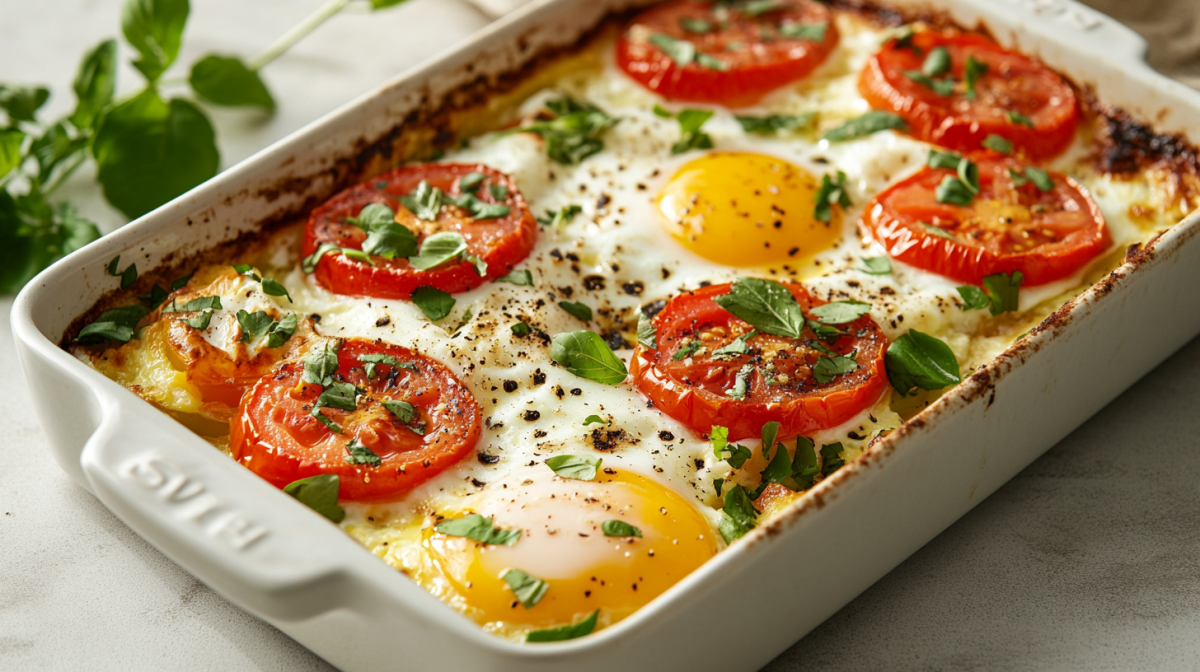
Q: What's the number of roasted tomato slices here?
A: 6